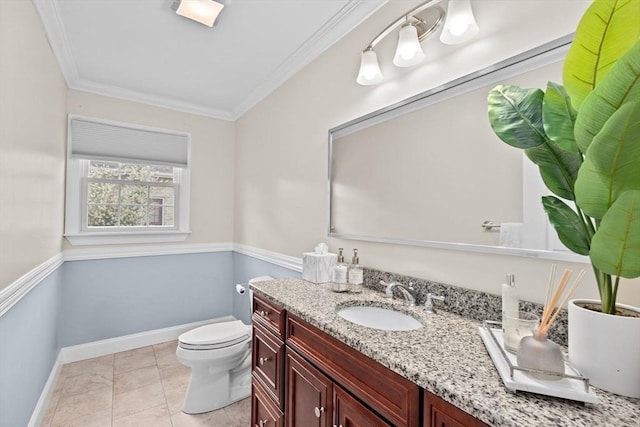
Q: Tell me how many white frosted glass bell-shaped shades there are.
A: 3